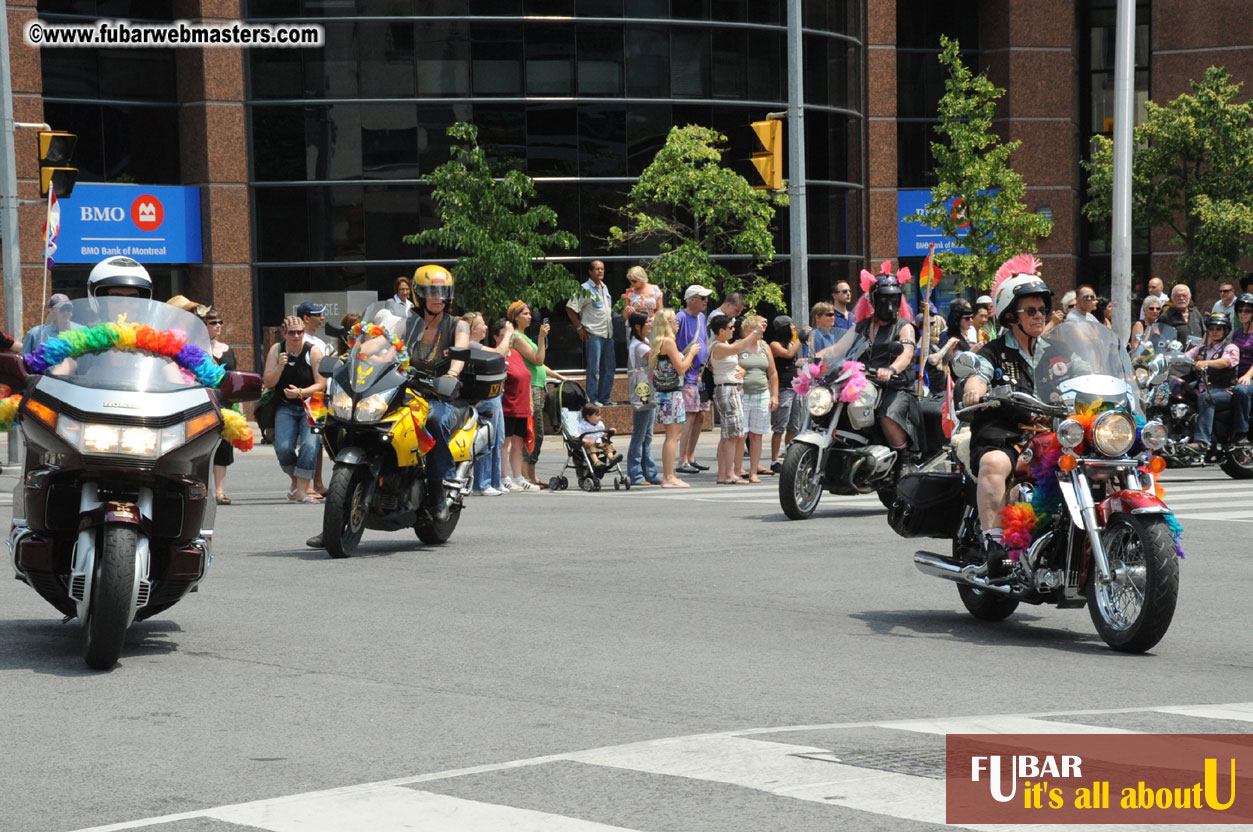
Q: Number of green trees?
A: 4